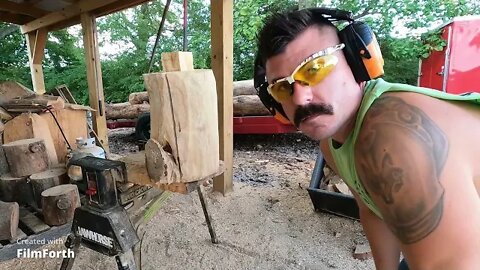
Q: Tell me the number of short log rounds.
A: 5